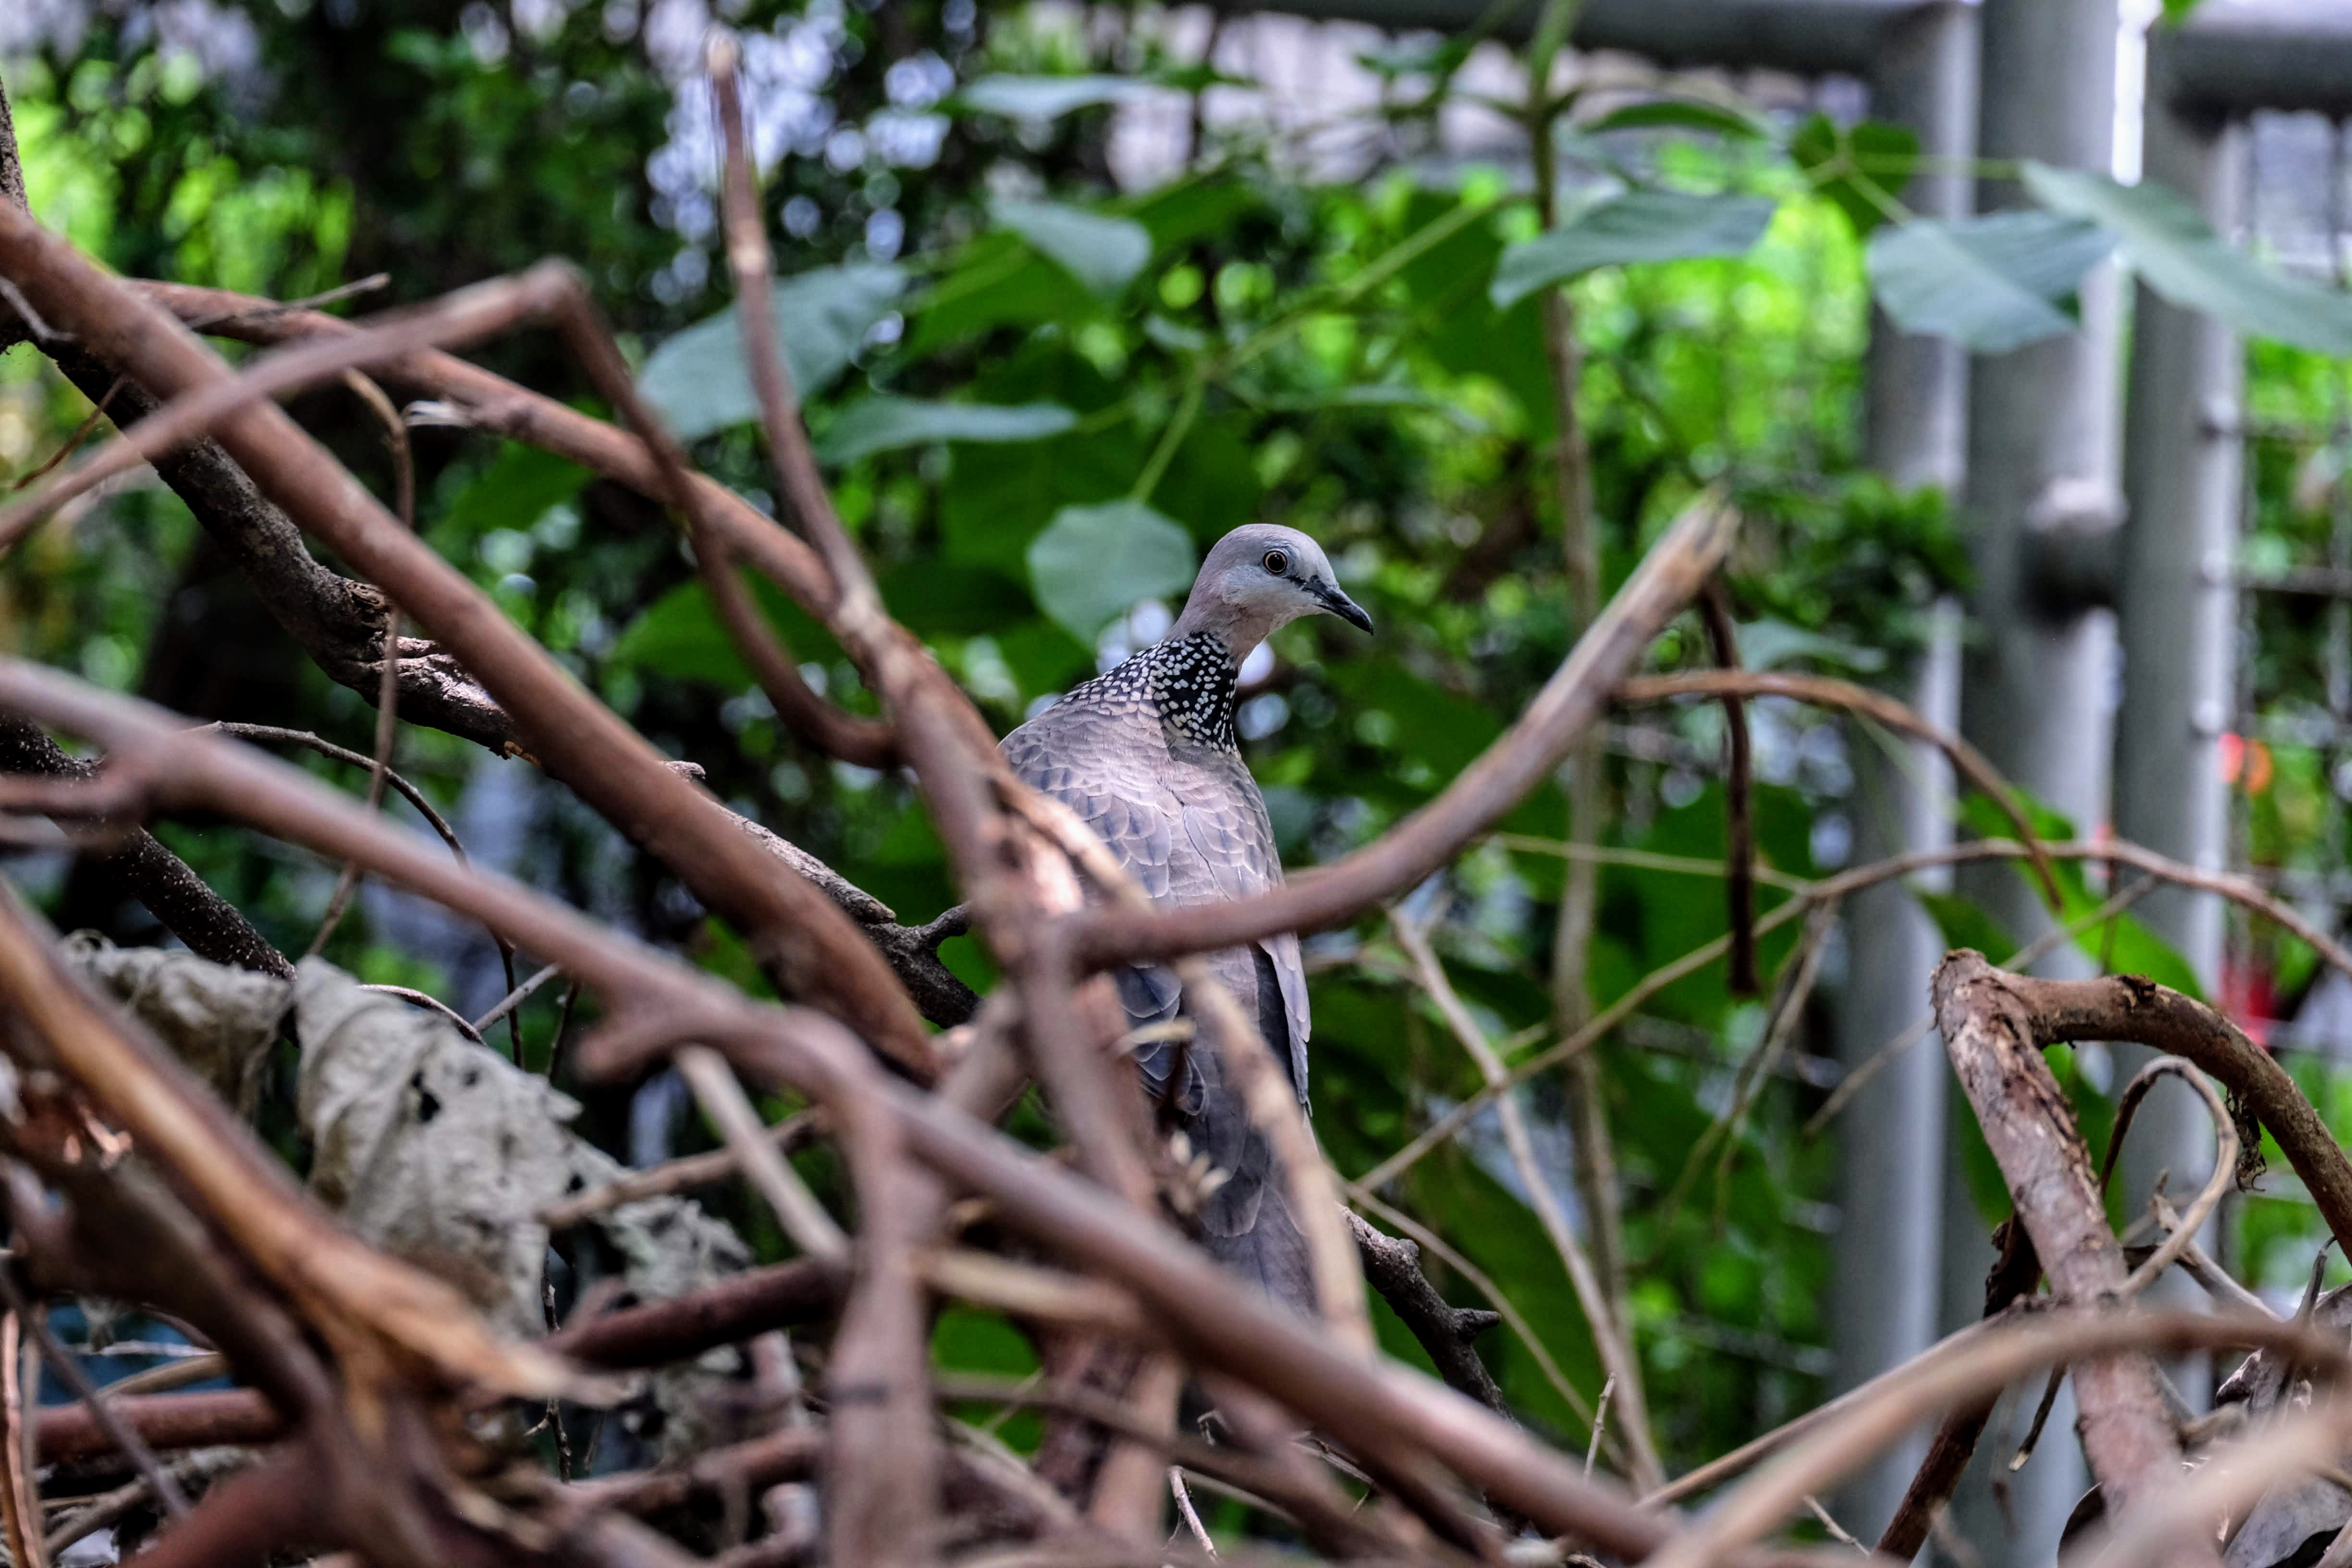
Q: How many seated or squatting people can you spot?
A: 0